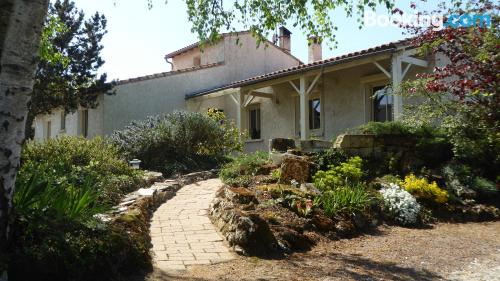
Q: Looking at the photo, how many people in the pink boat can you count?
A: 0